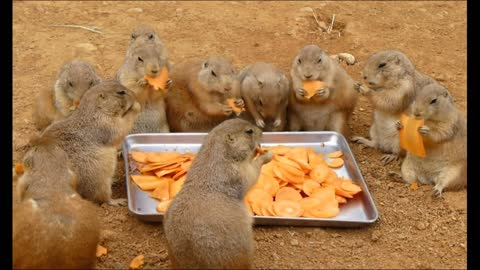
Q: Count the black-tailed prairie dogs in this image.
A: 11